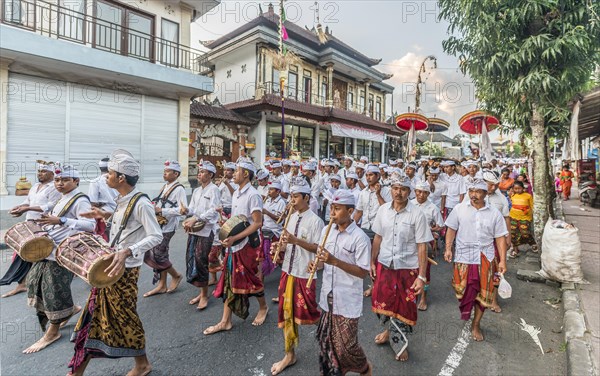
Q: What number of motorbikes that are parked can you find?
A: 1